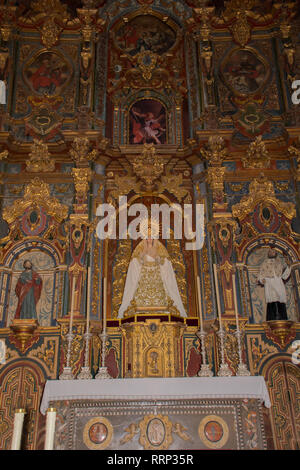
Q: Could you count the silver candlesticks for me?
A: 6